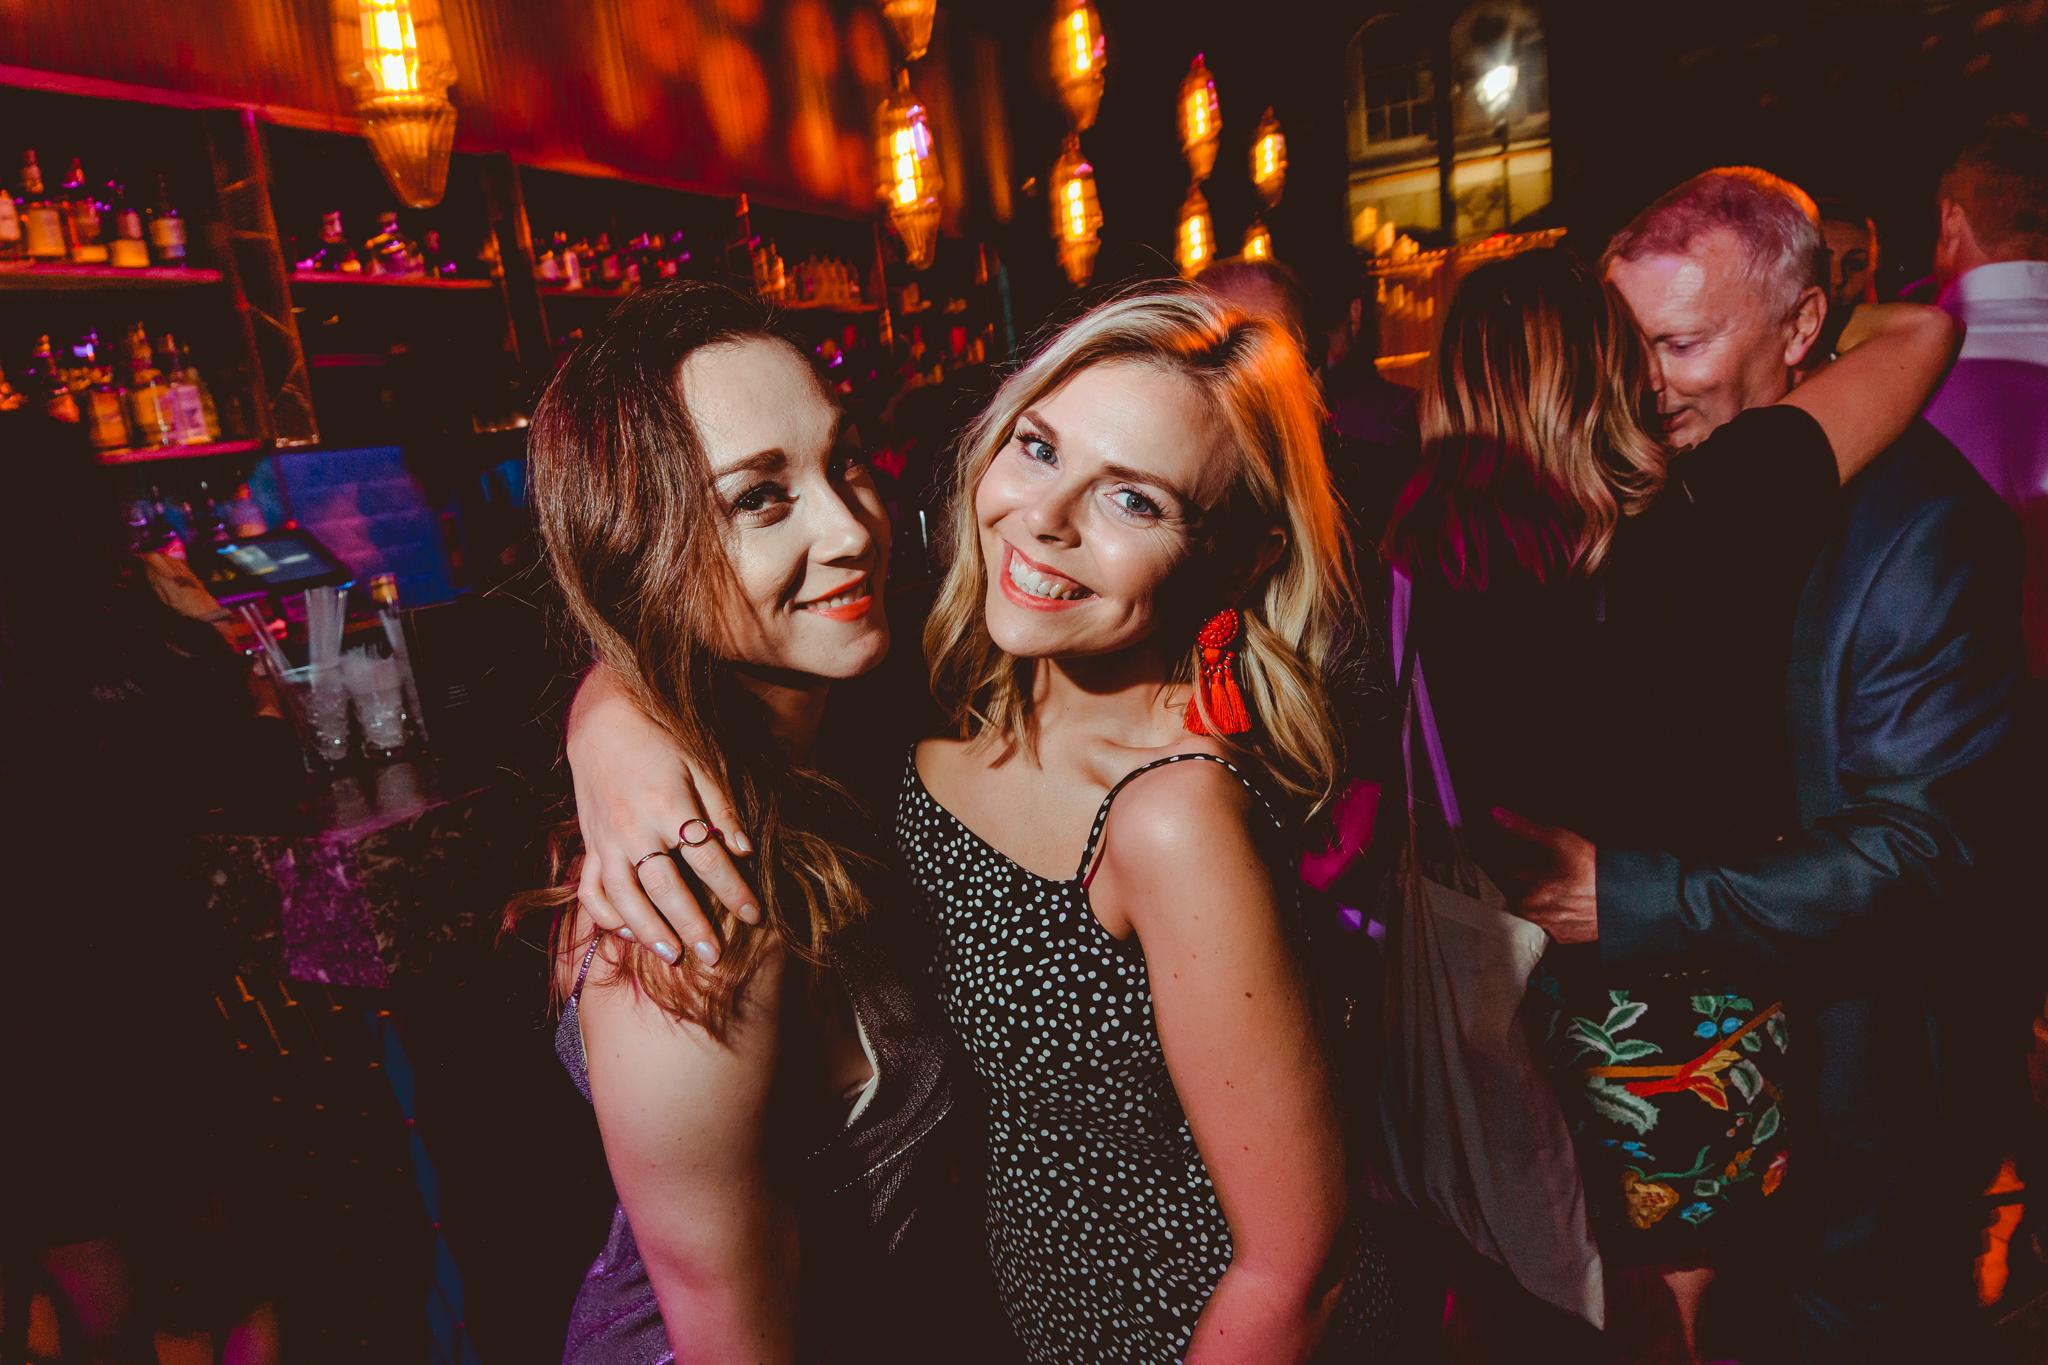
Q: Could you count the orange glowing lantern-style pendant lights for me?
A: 9